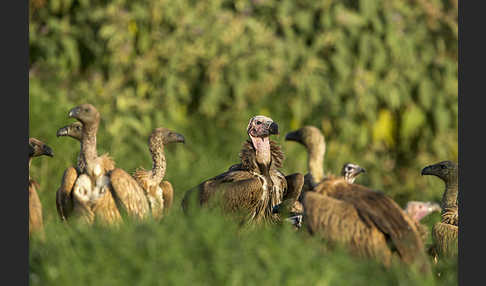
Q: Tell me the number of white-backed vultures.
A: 6